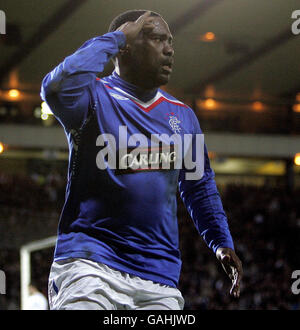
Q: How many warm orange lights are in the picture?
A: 7